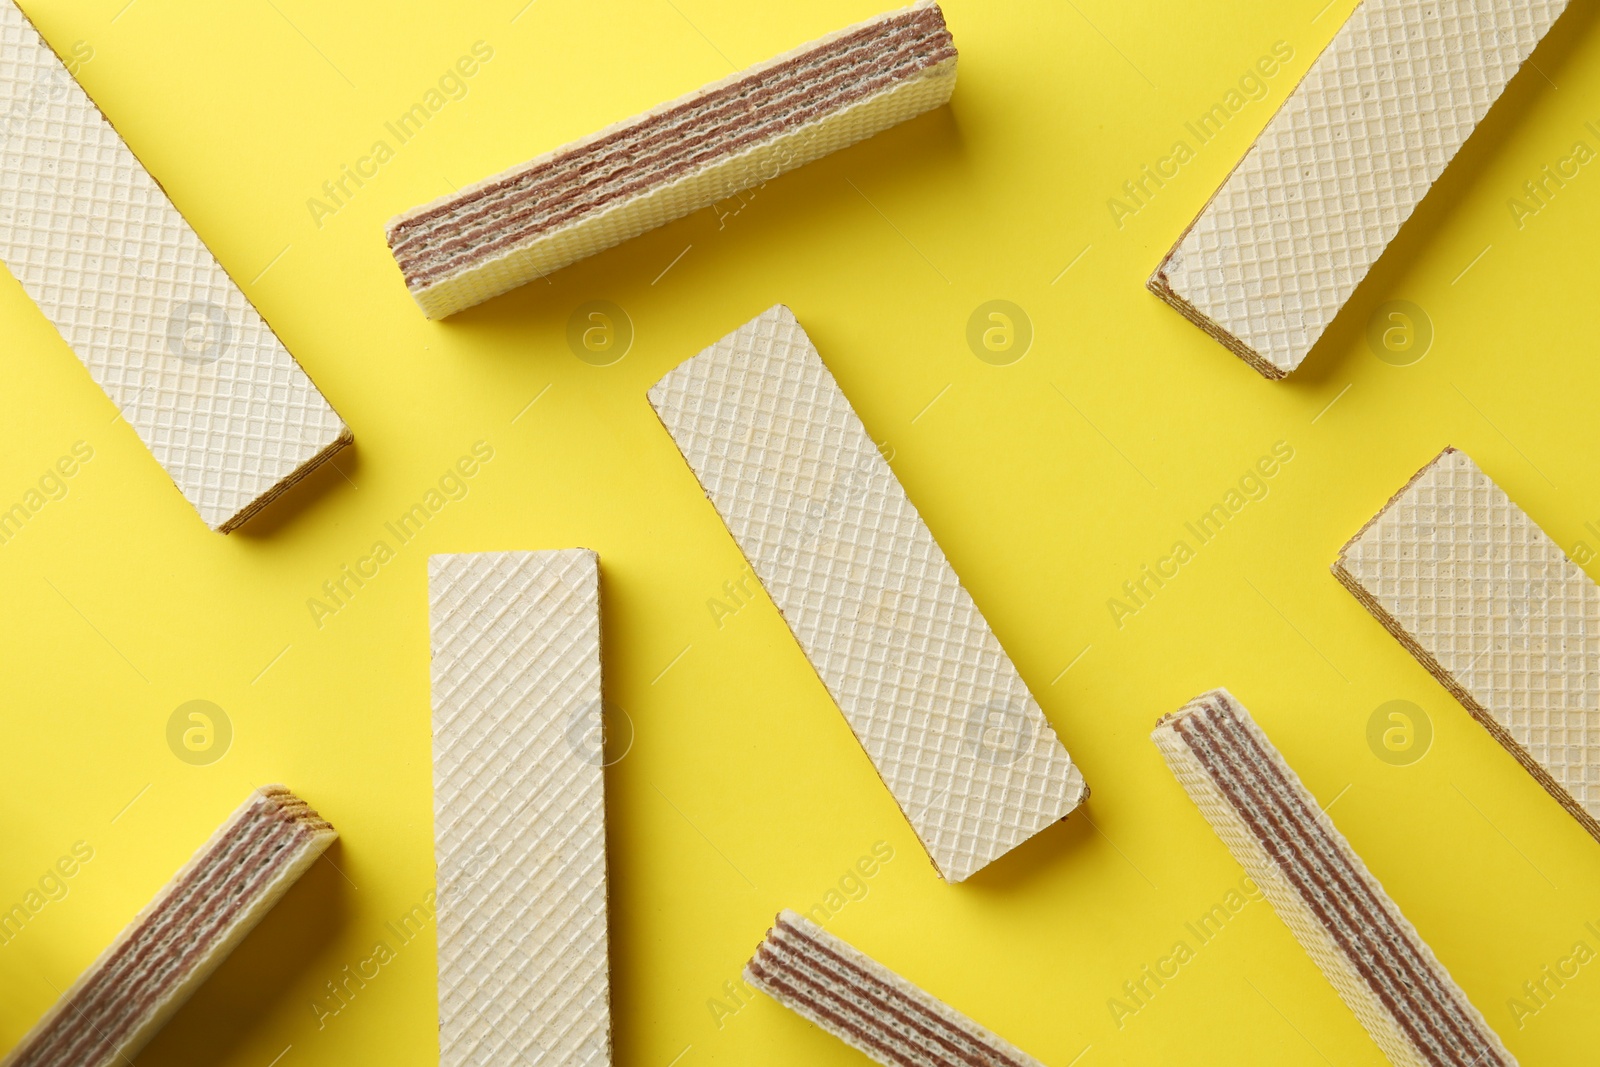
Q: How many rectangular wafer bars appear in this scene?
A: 9